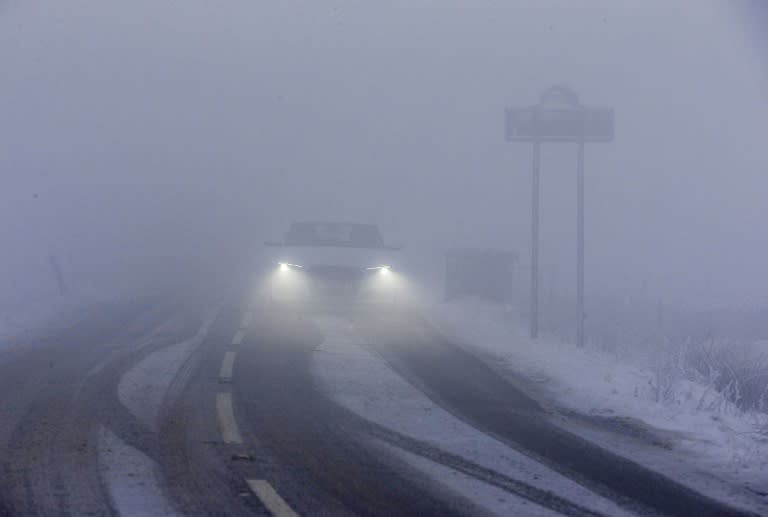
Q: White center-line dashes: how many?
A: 5